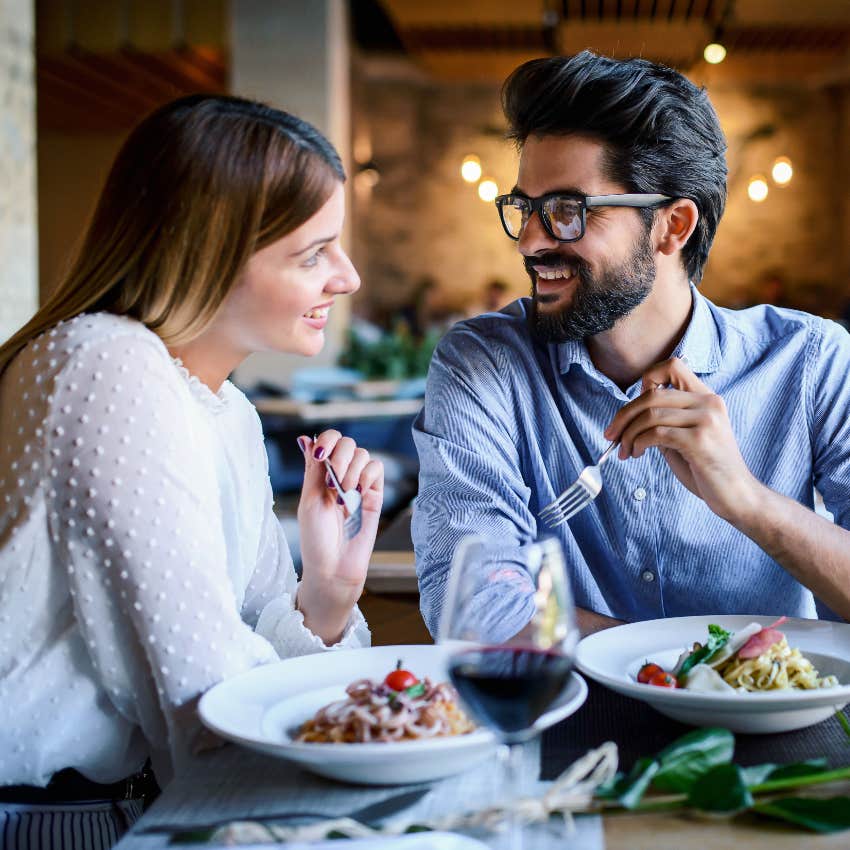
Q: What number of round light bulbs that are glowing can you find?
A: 5